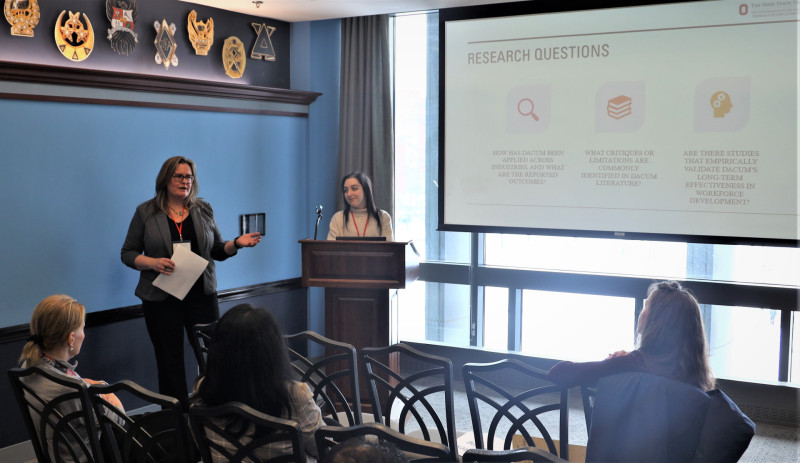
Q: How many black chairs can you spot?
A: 10